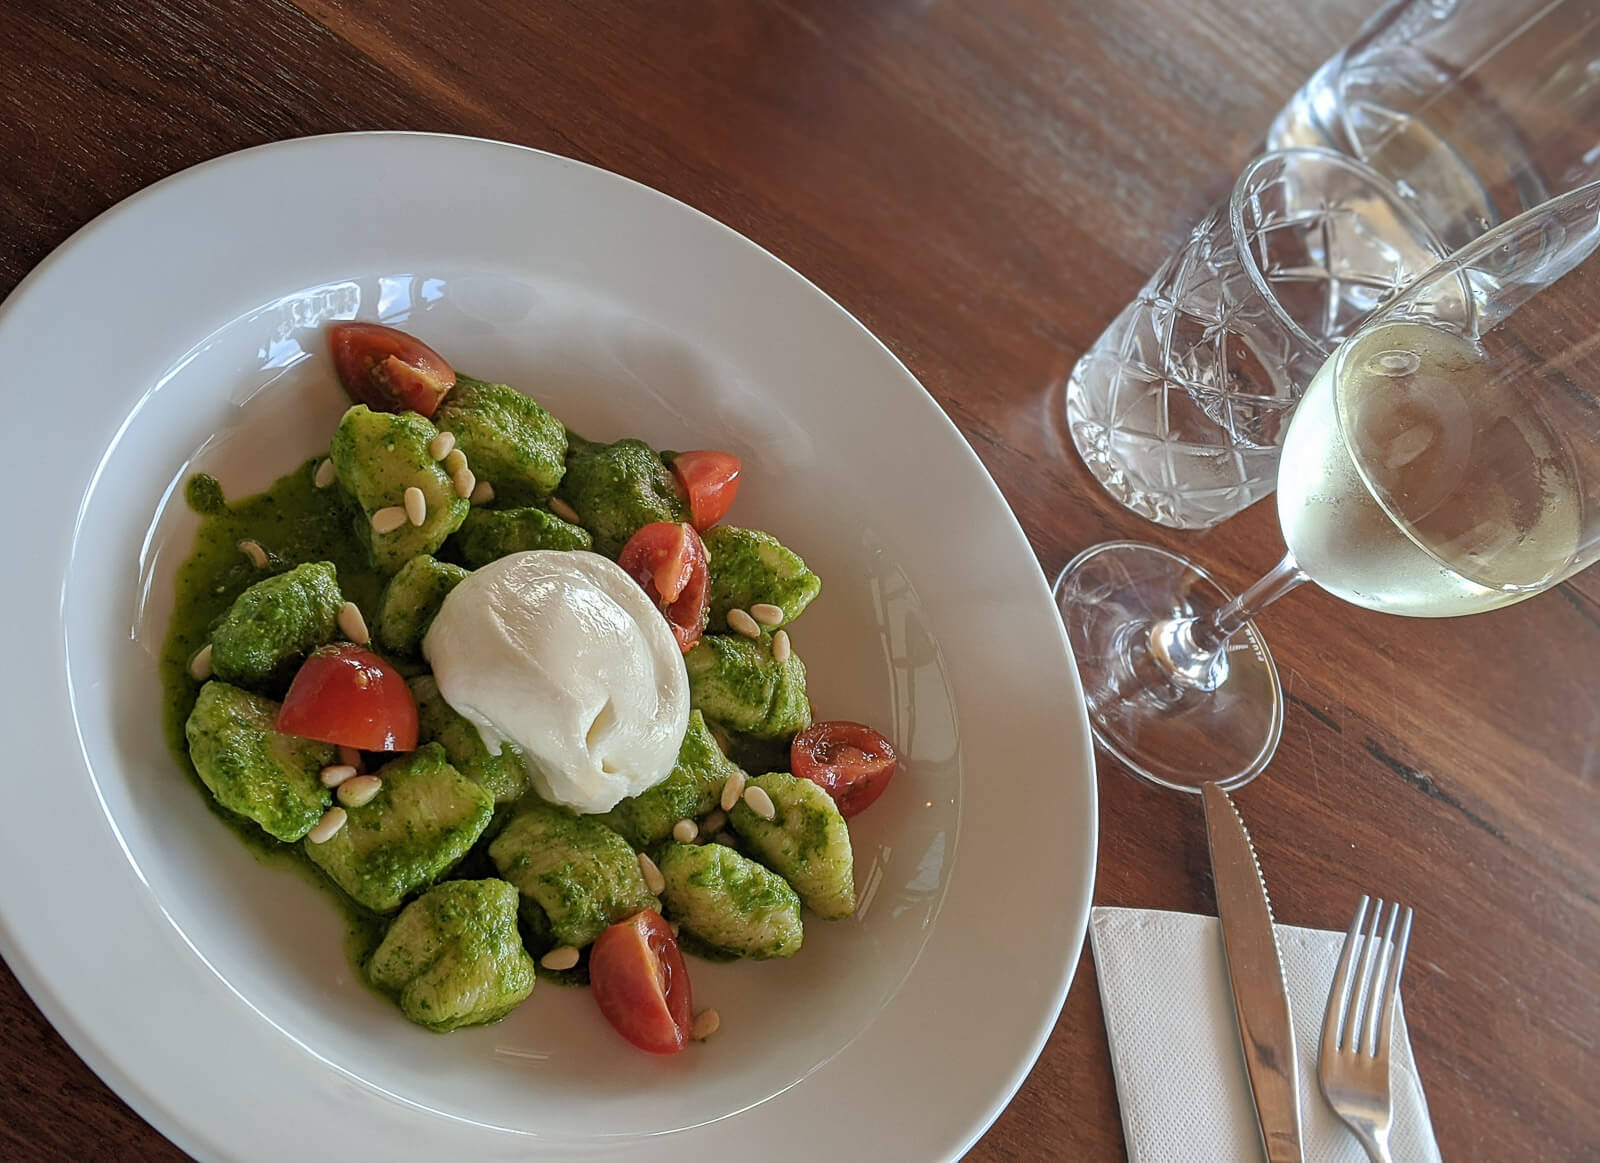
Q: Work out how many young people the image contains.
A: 0